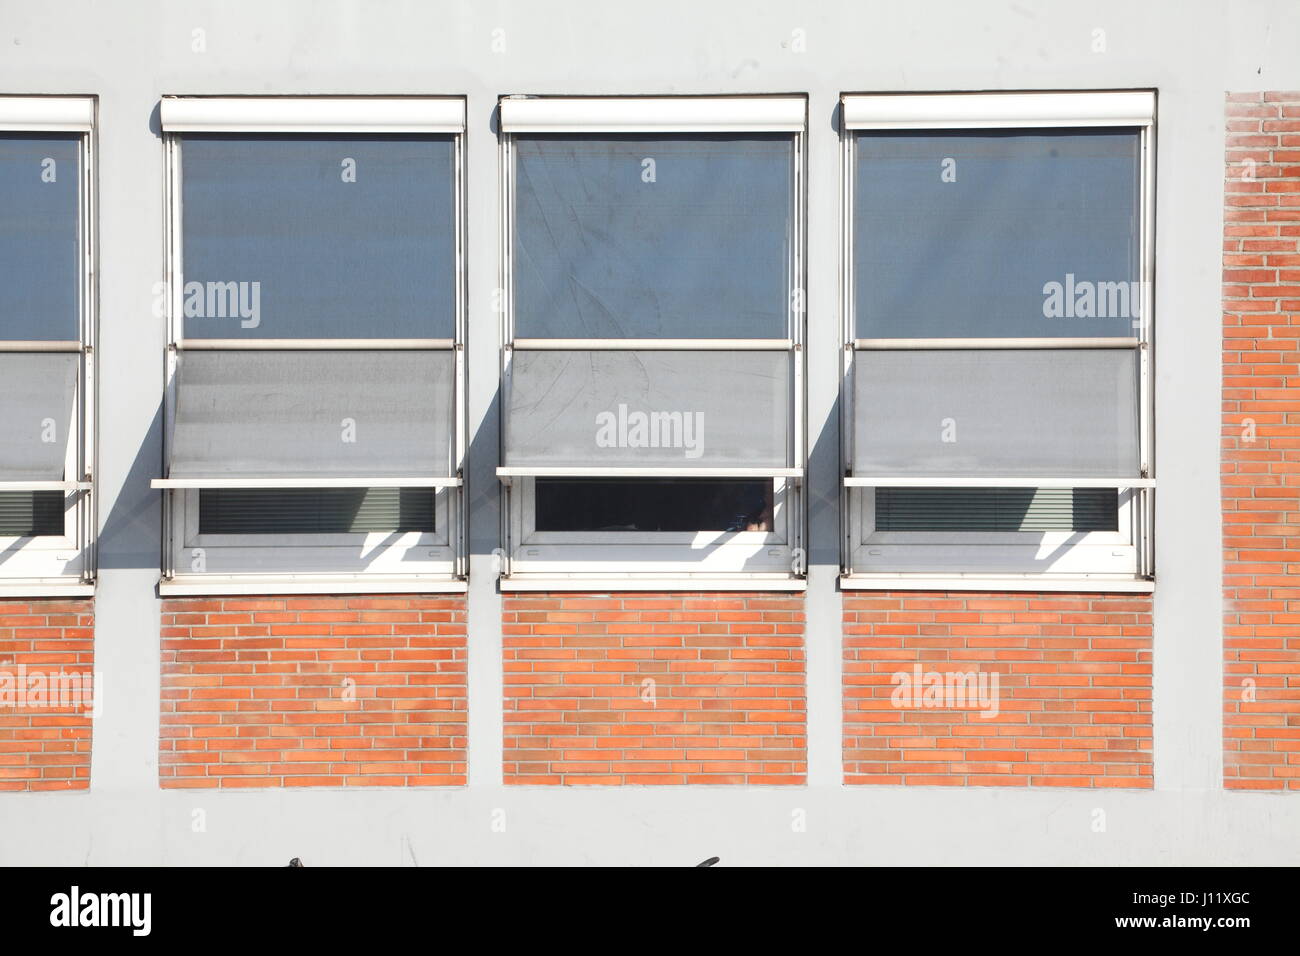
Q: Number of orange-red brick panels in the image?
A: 5